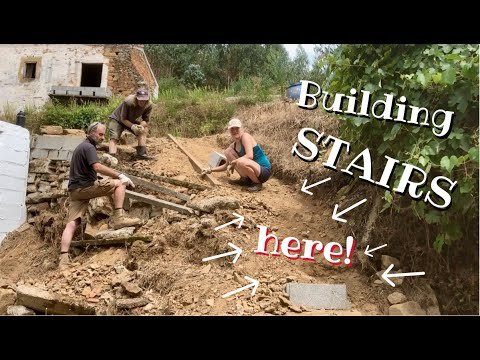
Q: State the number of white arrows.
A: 7